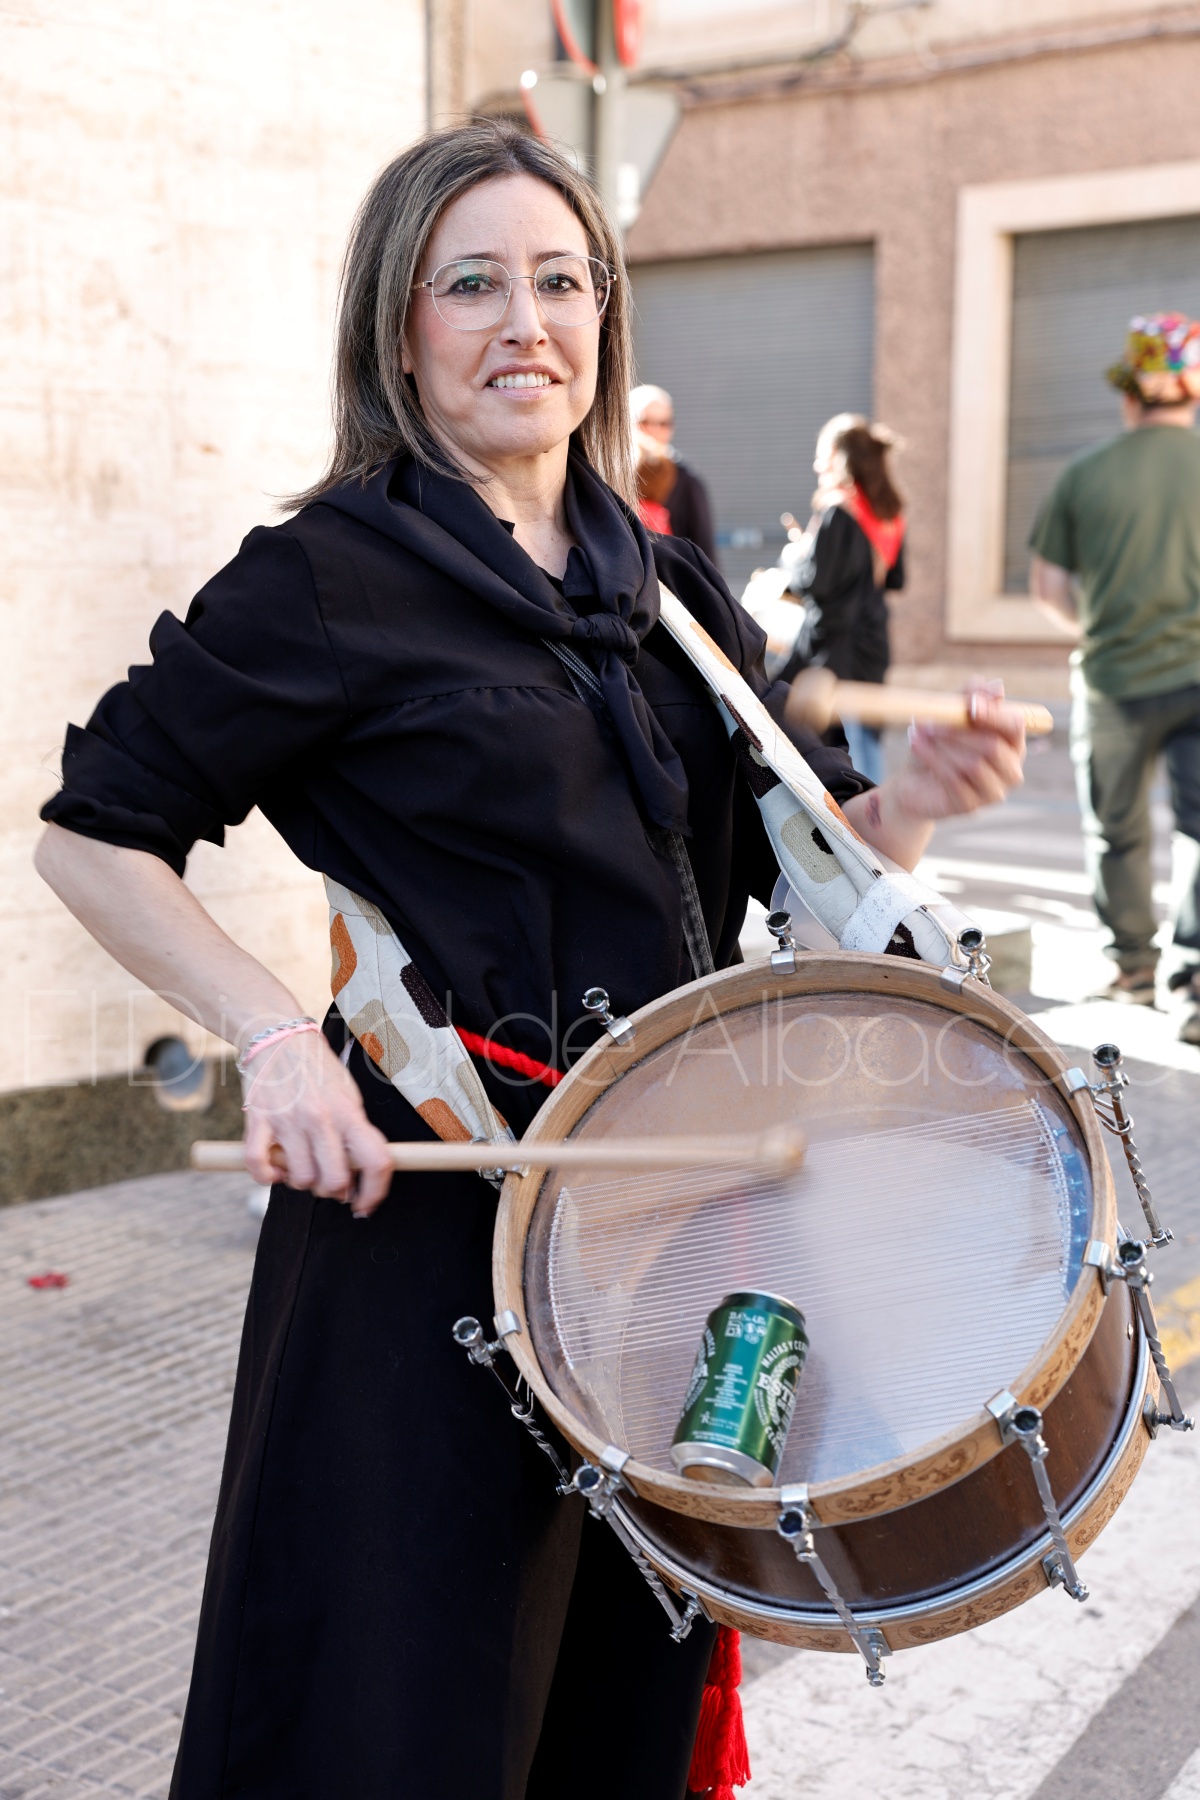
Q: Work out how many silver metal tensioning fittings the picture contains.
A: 10